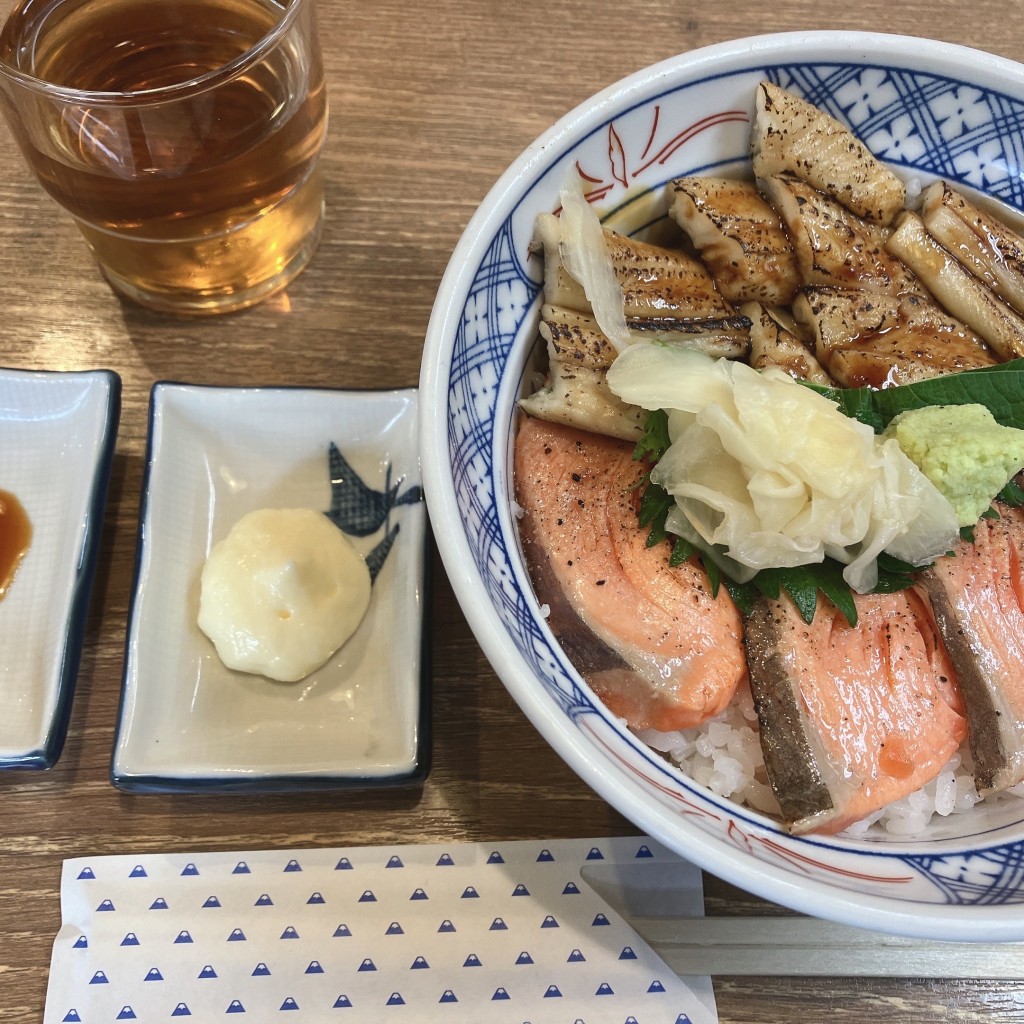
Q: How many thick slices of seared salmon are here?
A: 3